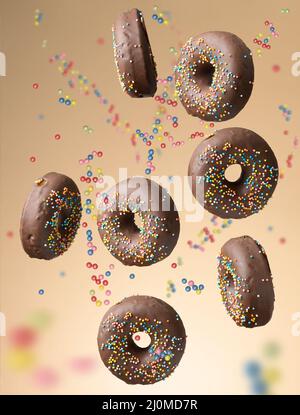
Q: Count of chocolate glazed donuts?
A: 7